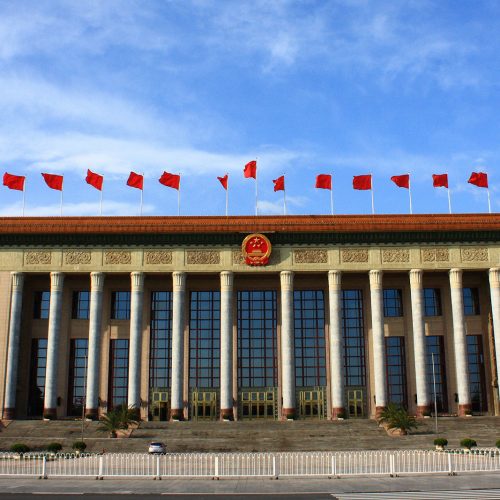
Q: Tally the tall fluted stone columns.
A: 12